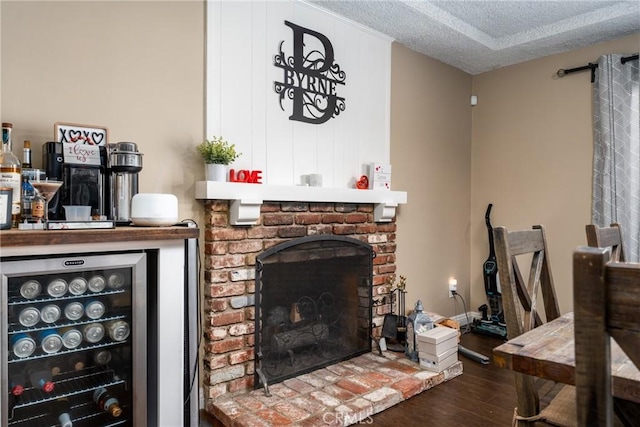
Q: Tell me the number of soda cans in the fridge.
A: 15